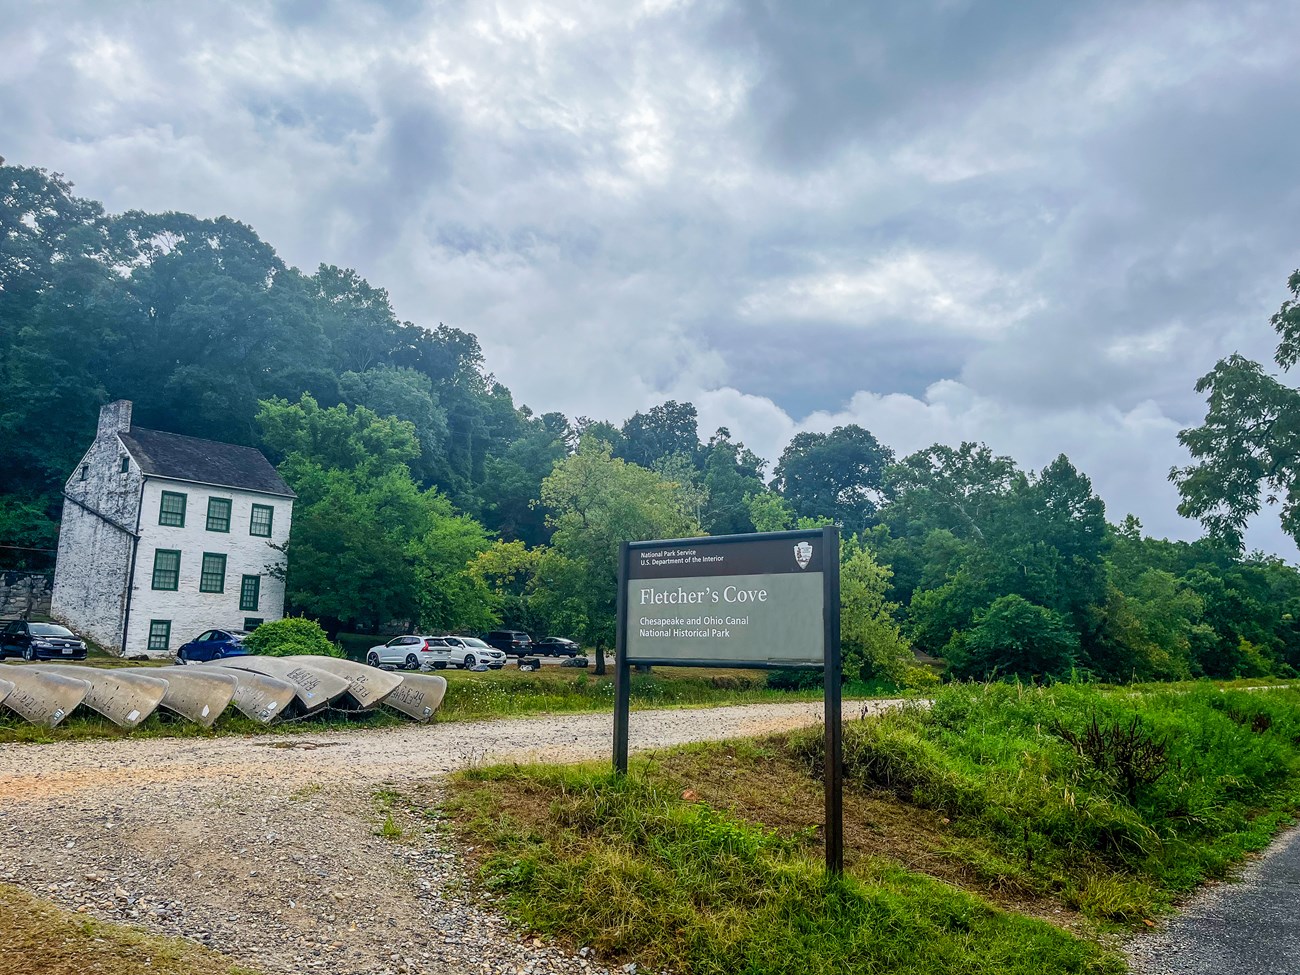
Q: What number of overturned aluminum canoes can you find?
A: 8